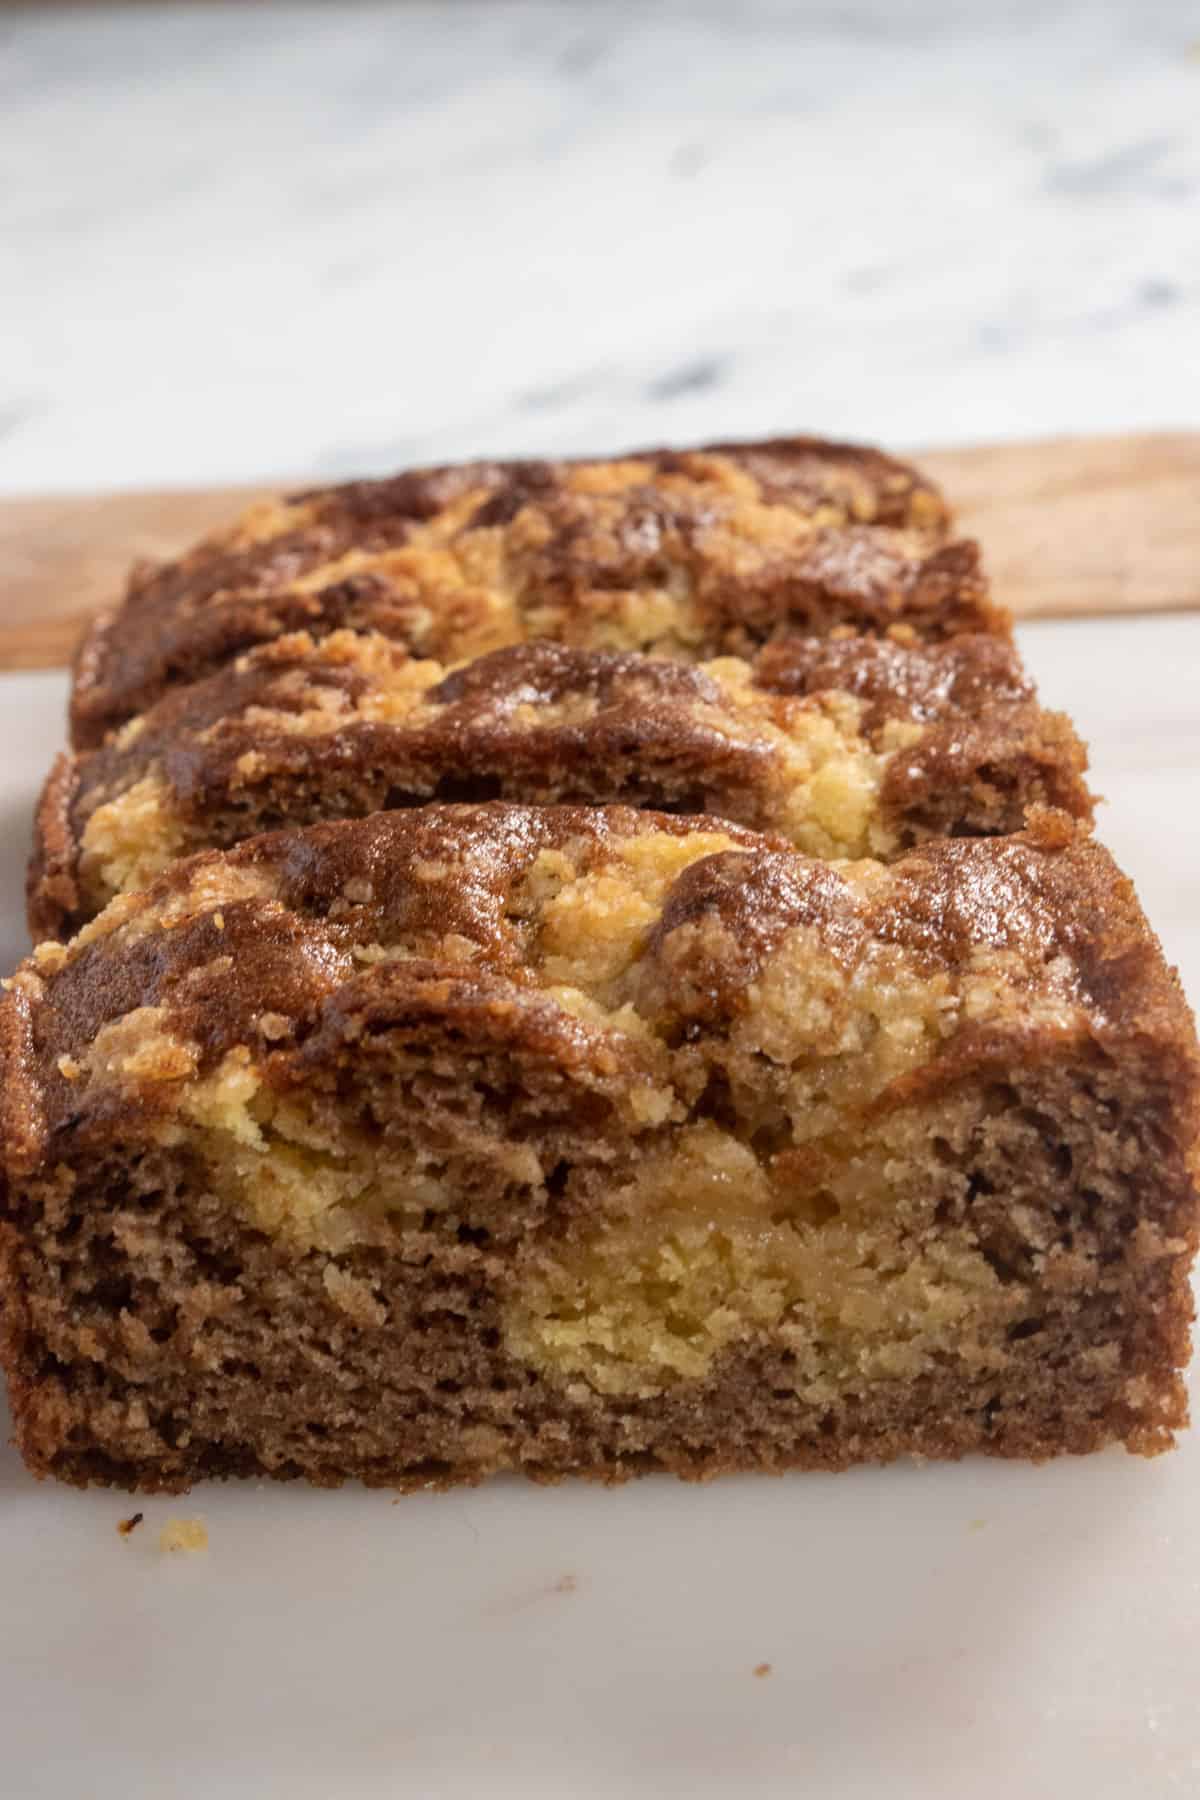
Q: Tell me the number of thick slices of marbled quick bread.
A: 3